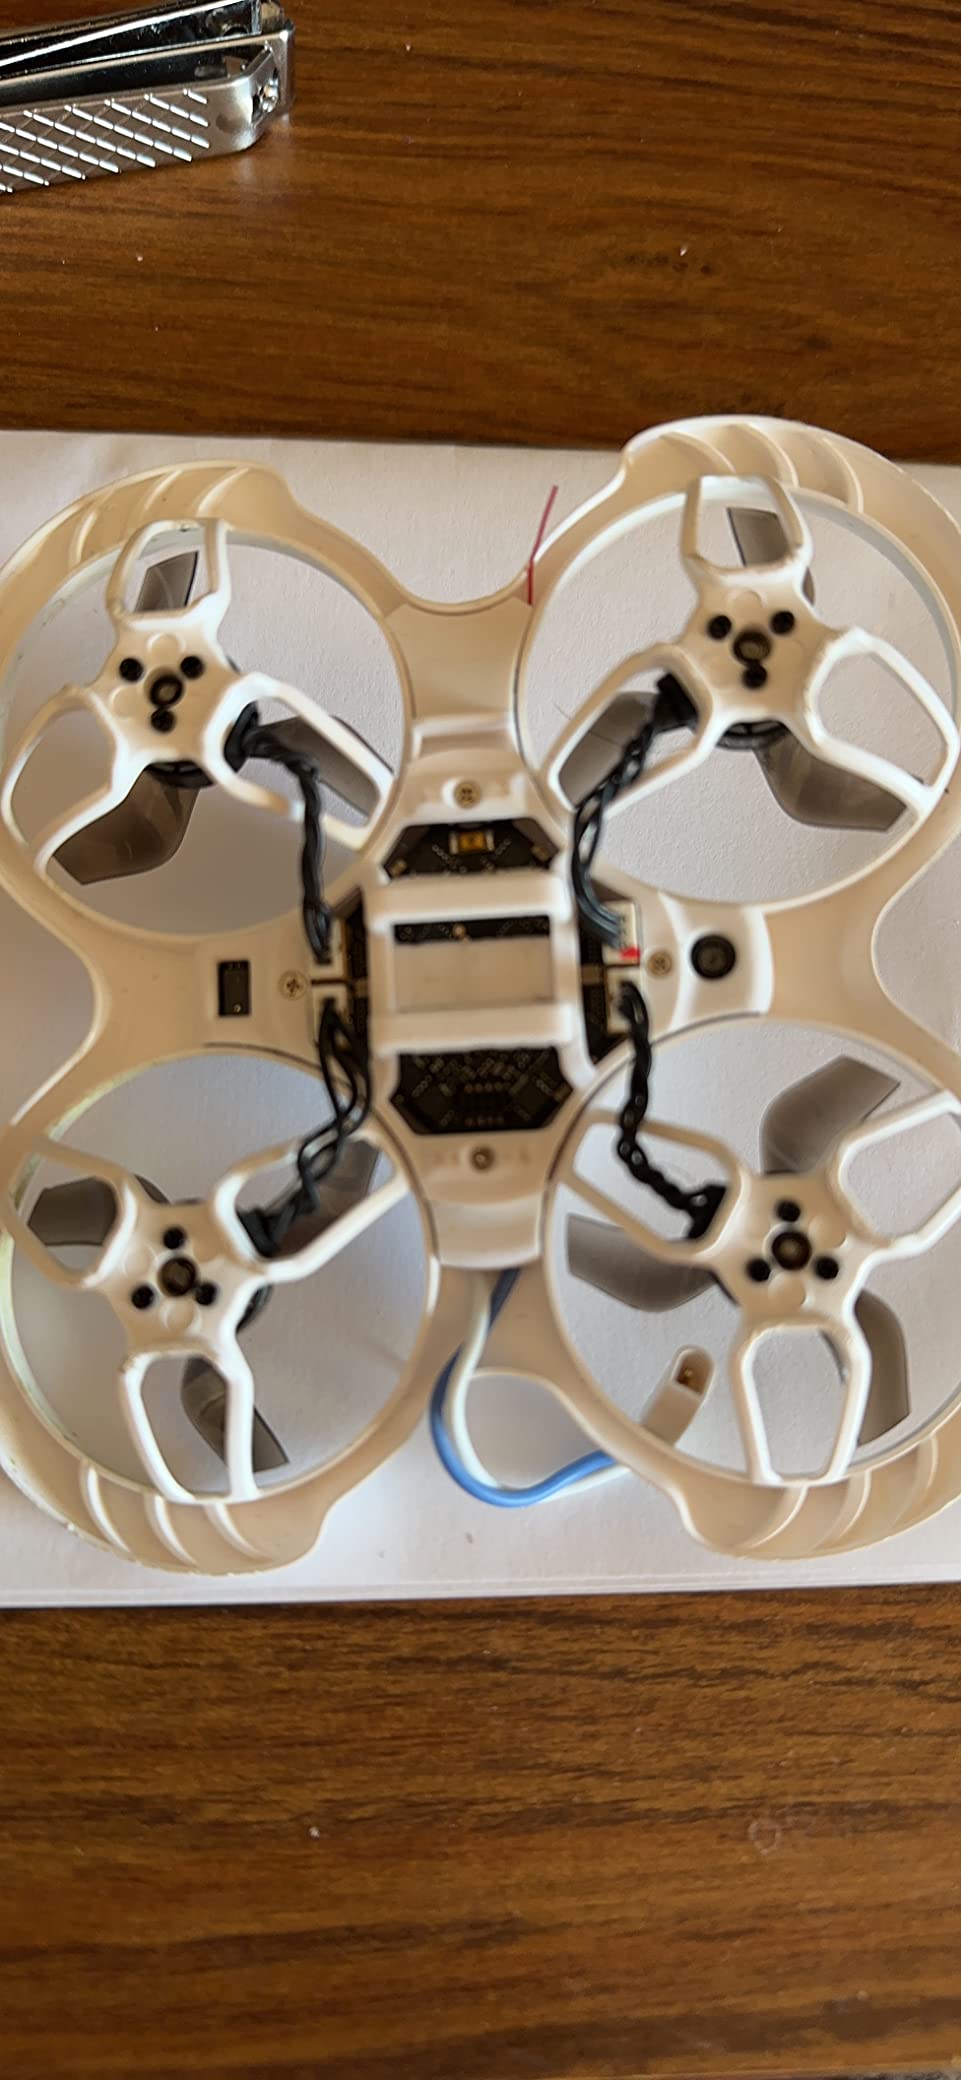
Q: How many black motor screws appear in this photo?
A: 12